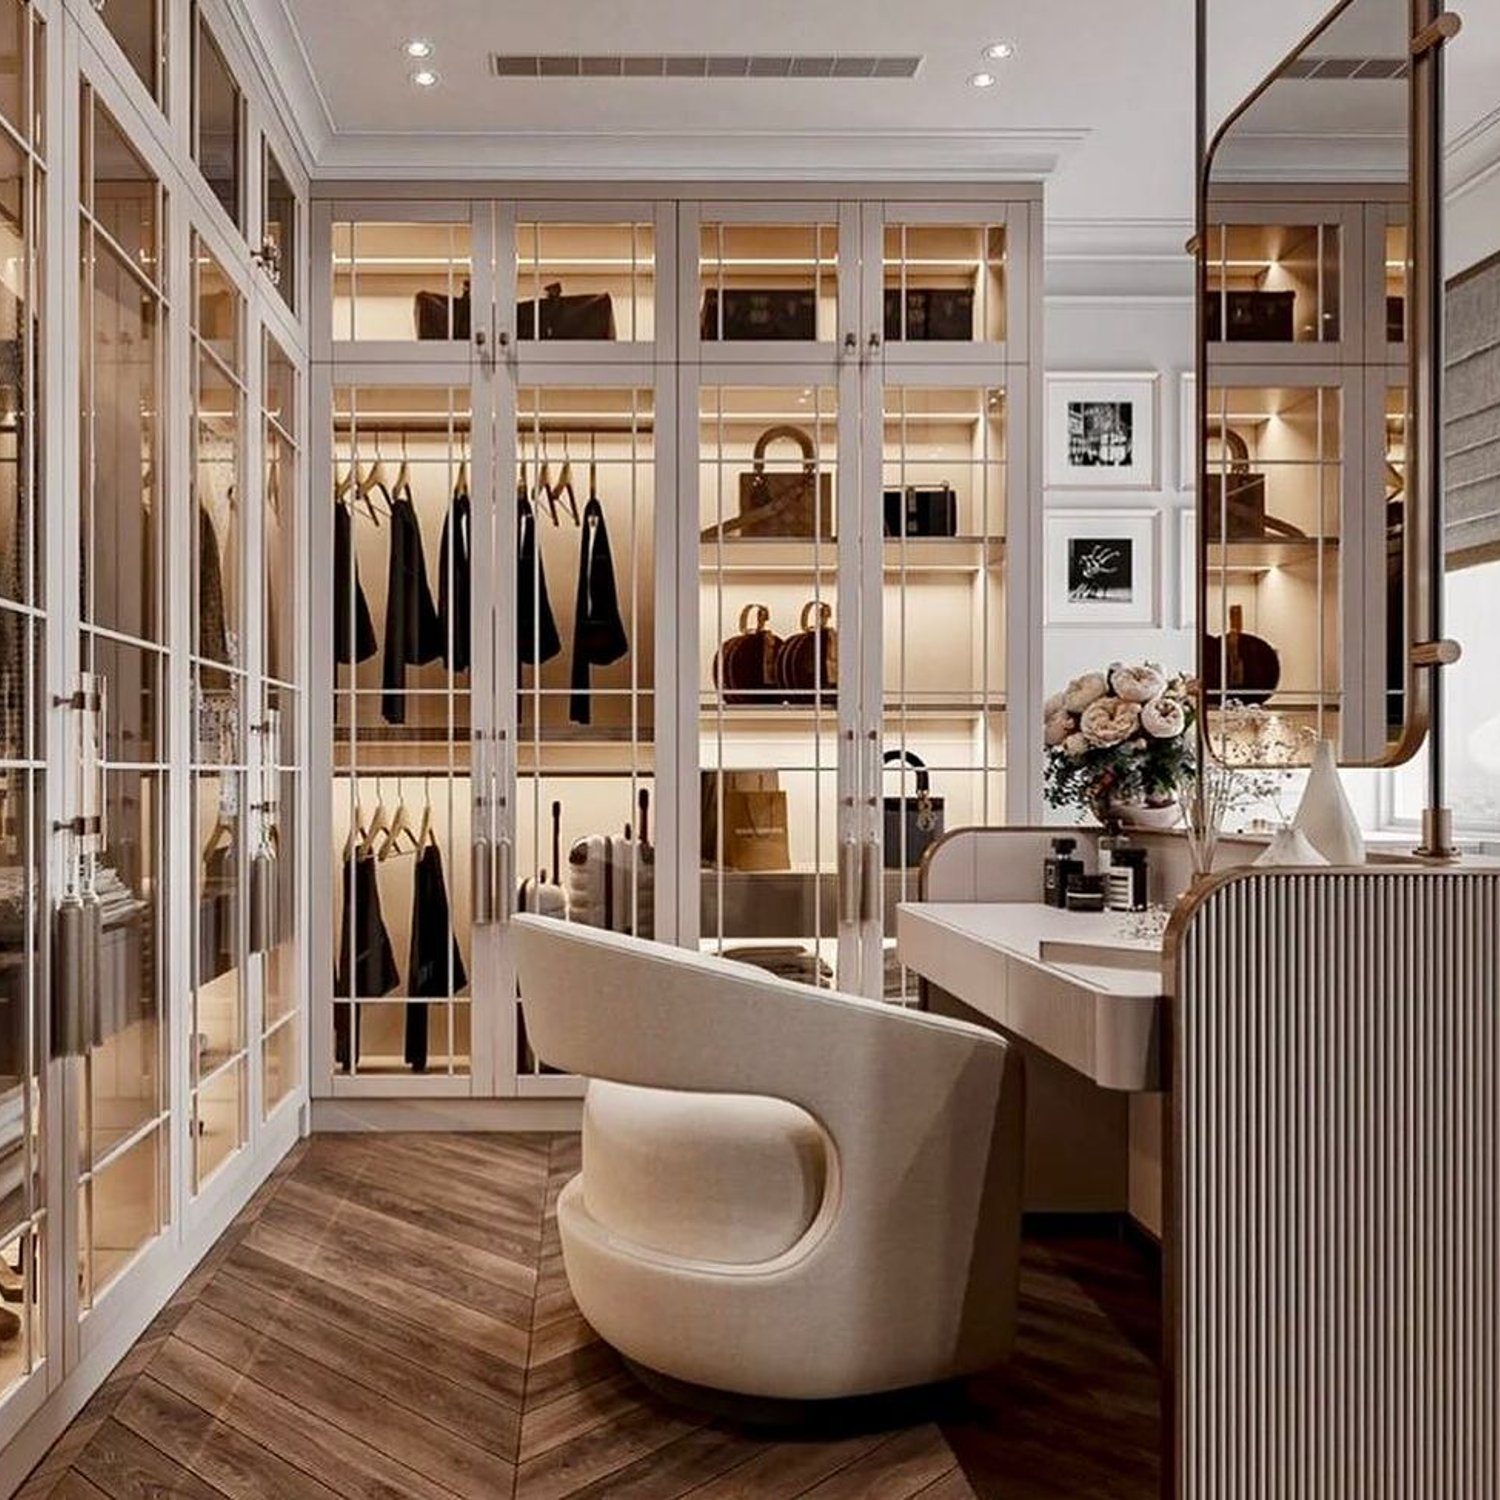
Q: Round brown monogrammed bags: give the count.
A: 2